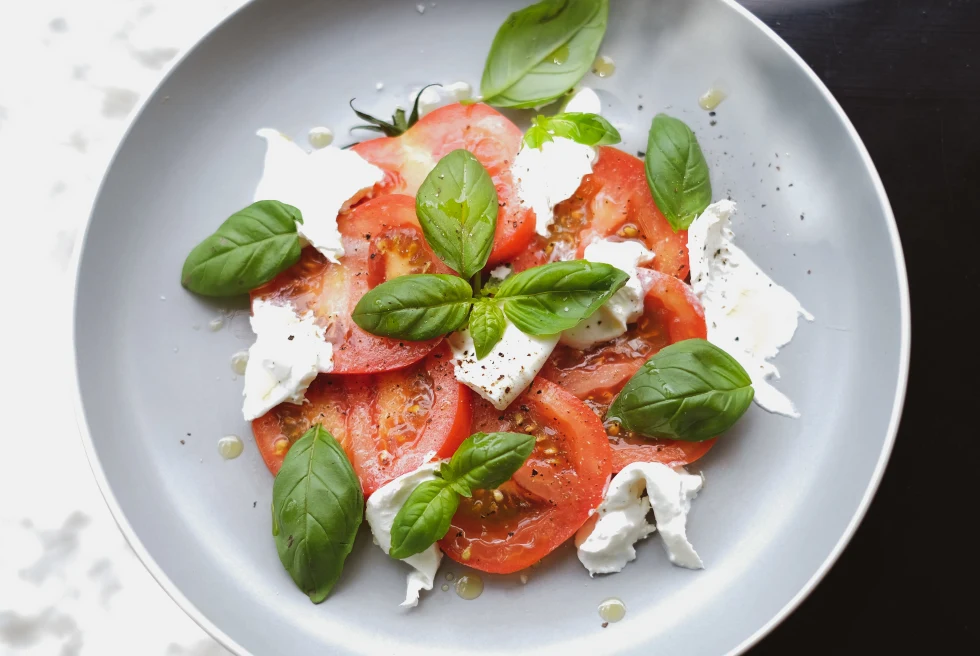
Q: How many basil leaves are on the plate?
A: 12